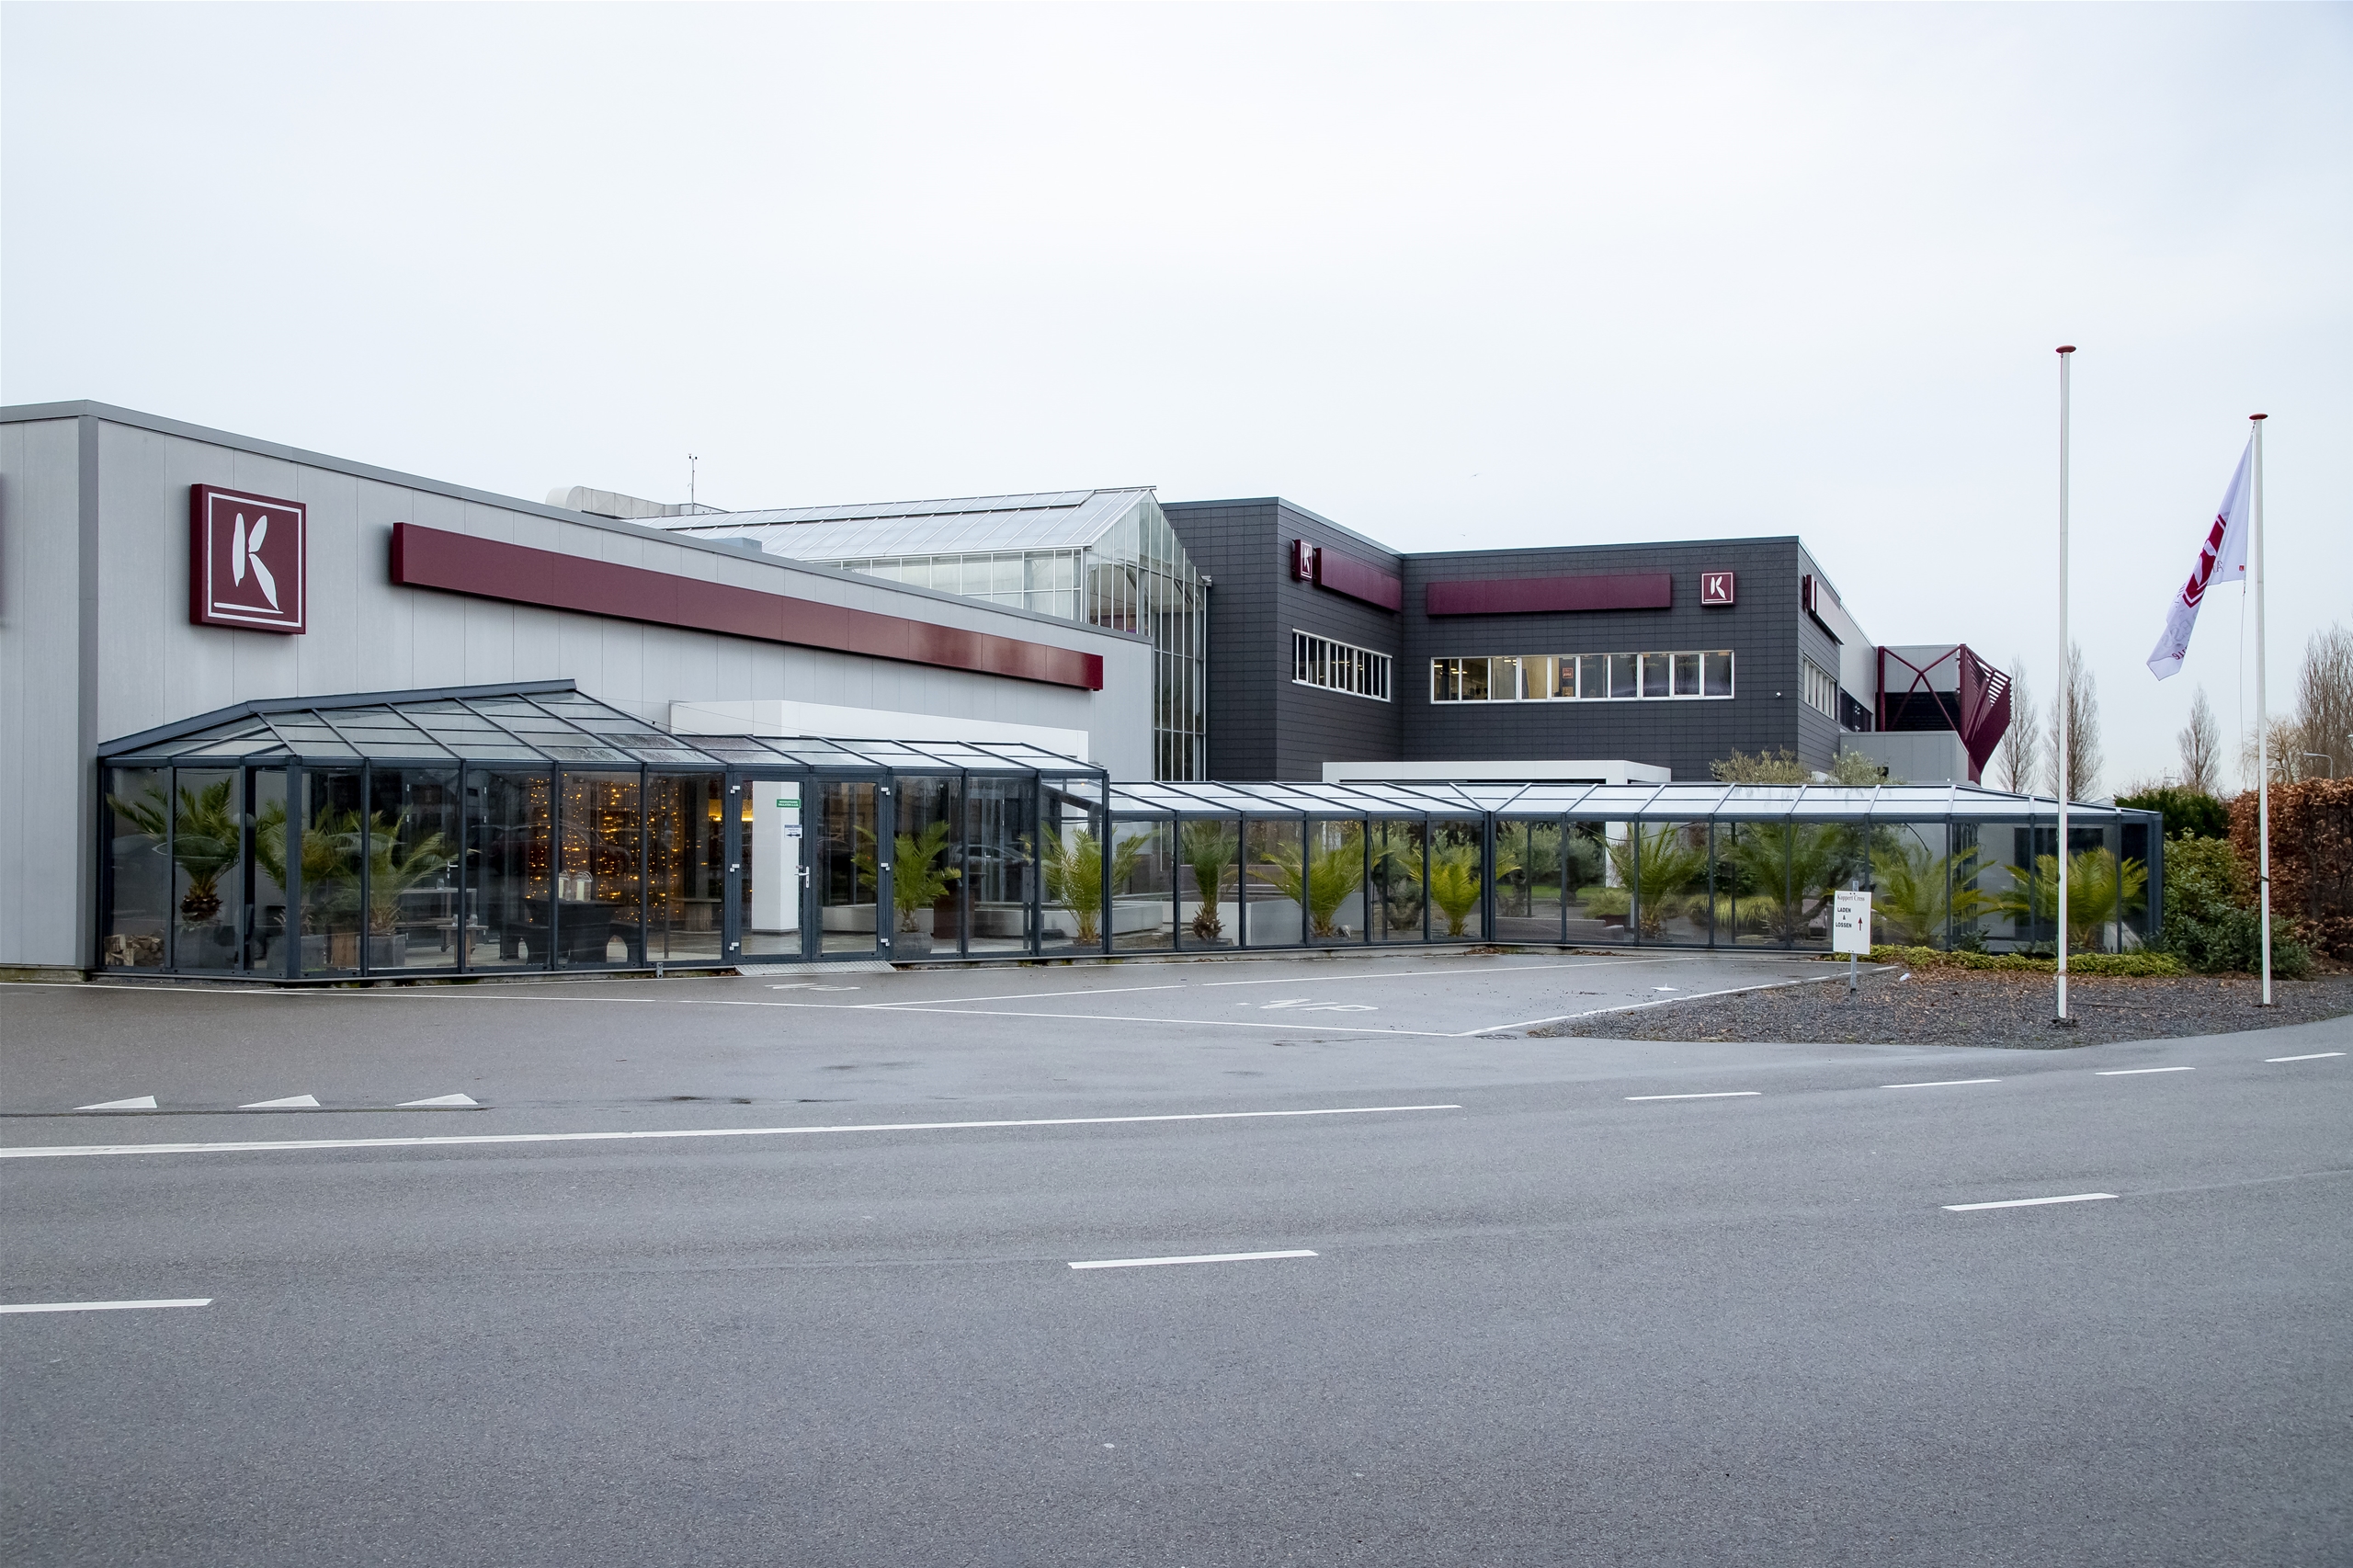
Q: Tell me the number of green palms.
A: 12